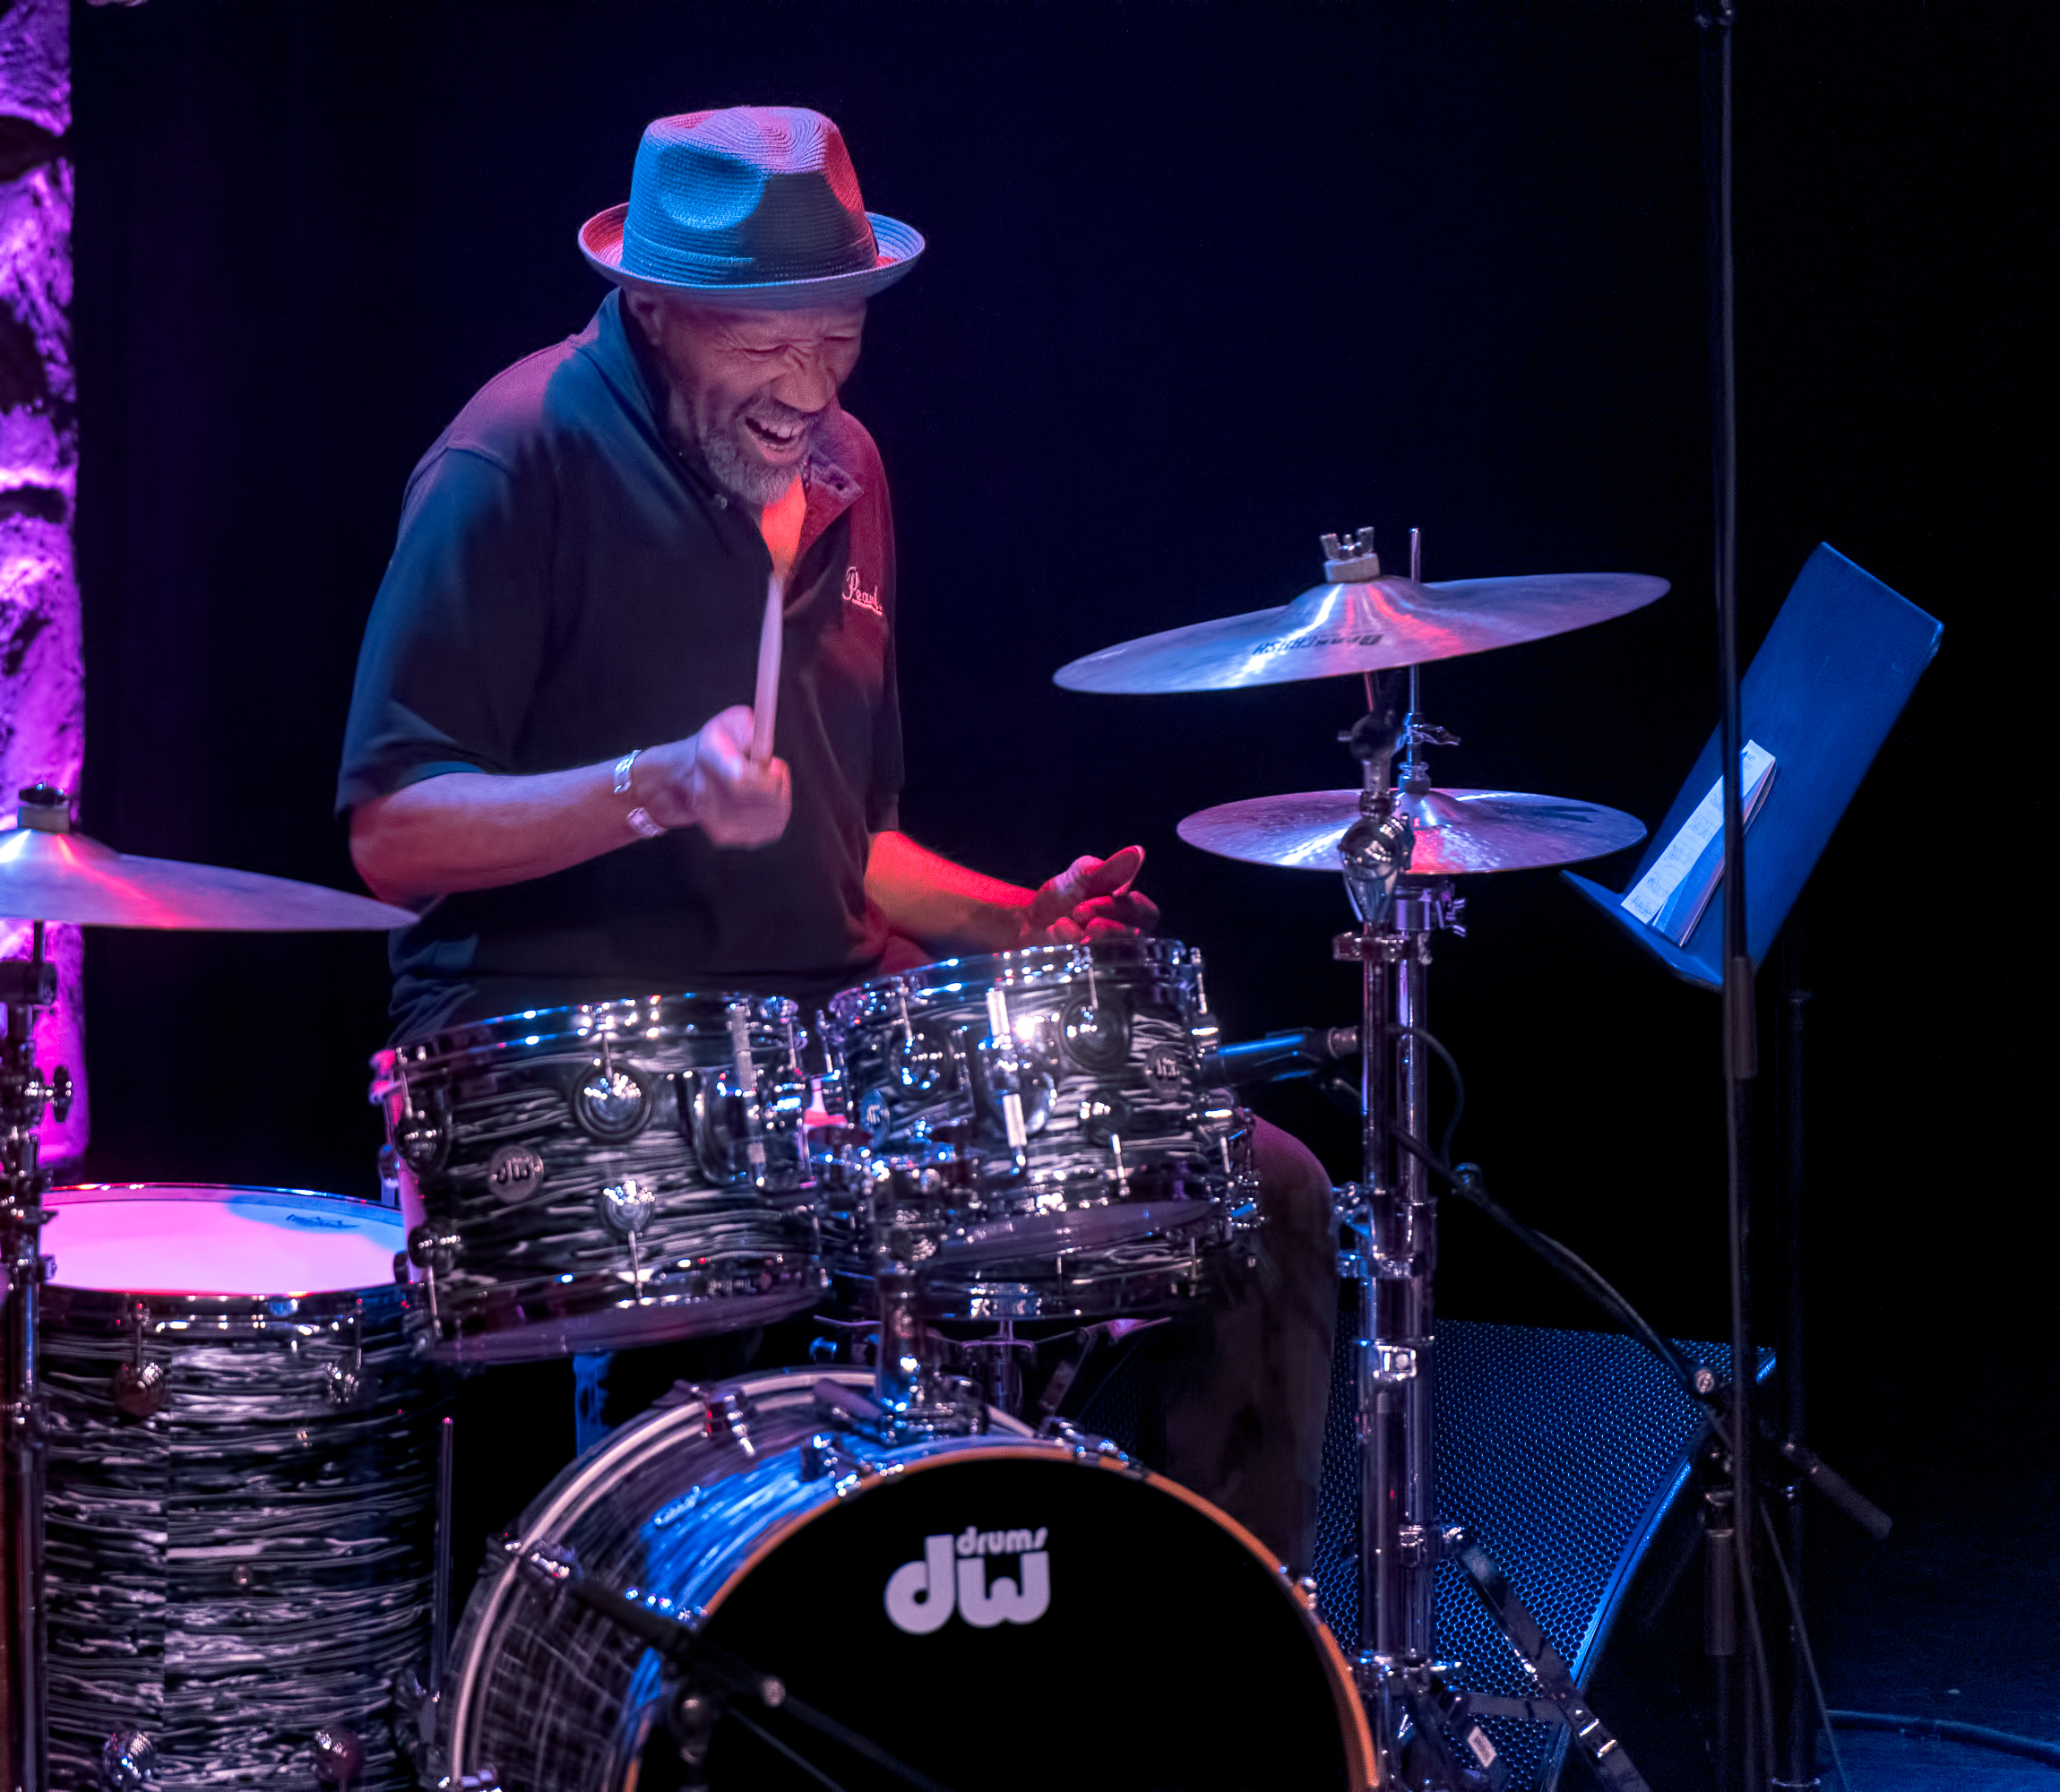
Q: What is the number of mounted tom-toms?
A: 2